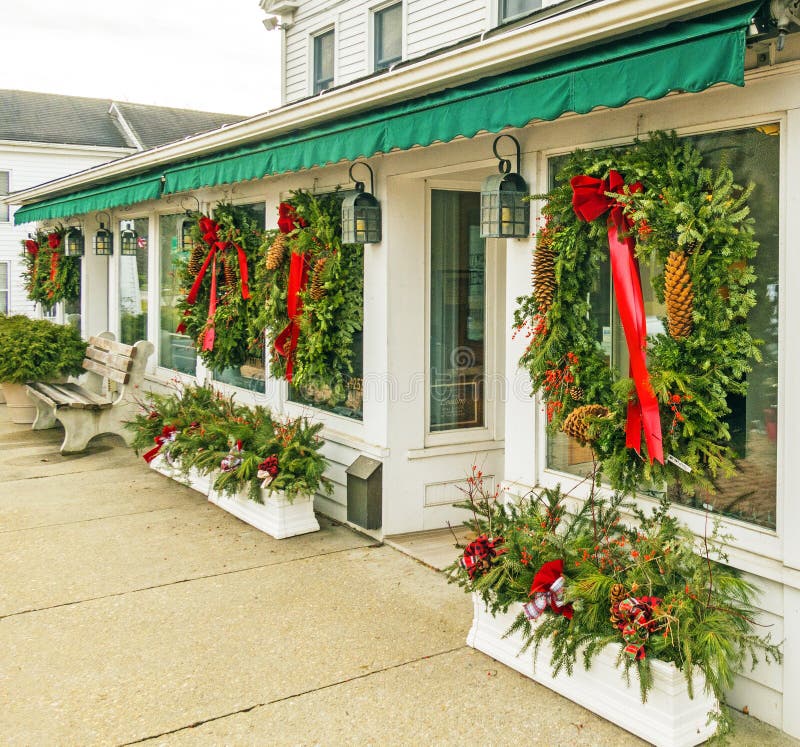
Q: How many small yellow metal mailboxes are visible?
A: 0